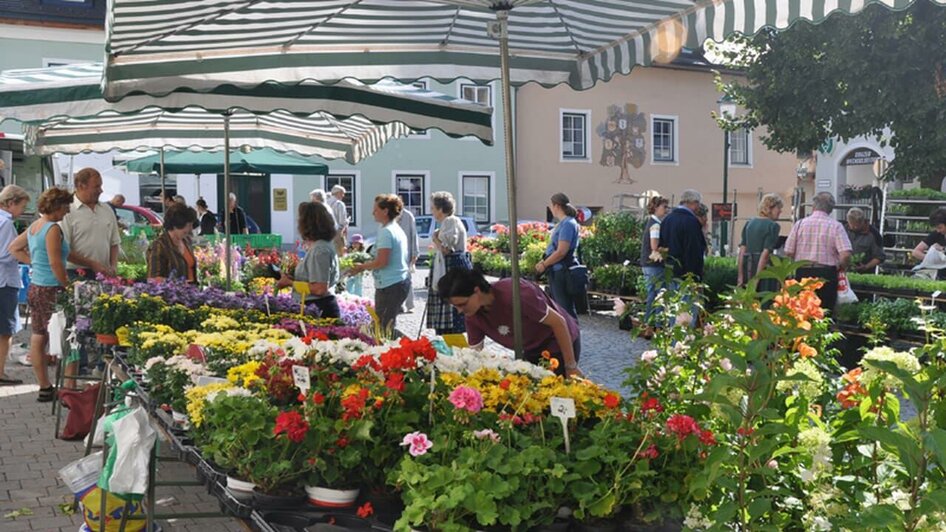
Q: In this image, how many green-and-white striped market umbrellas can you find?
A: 3